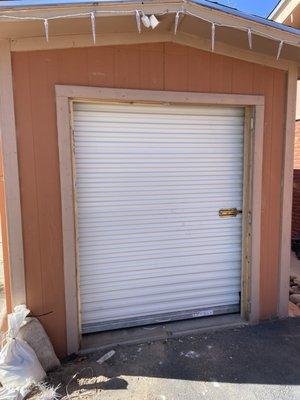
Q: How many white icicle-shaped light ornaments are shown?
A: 7